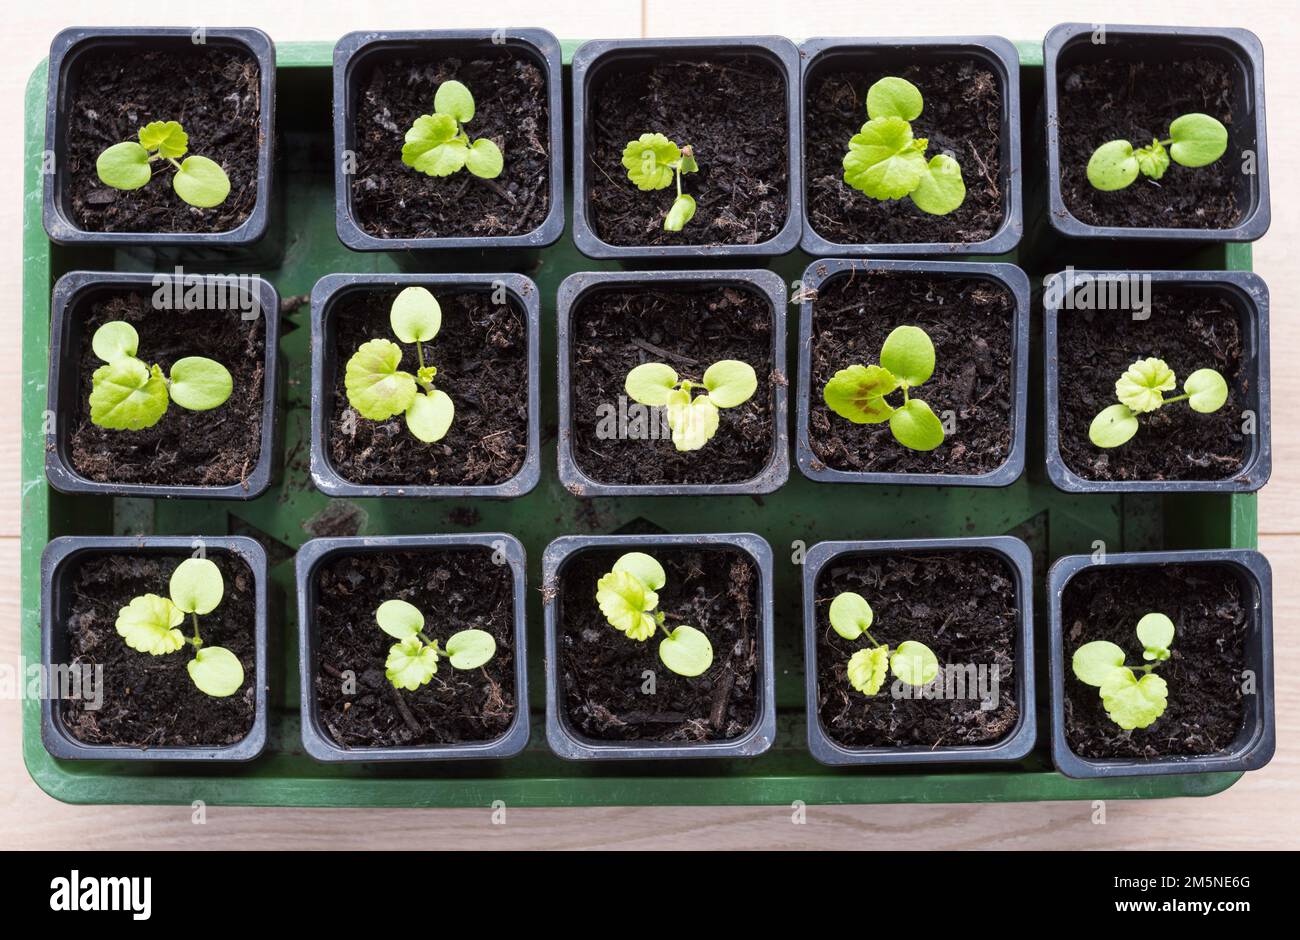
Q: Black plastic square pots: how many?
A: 15